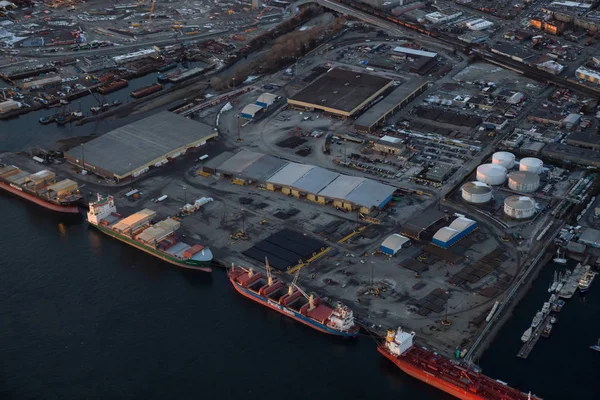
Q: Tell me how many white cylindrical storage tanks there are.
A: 6